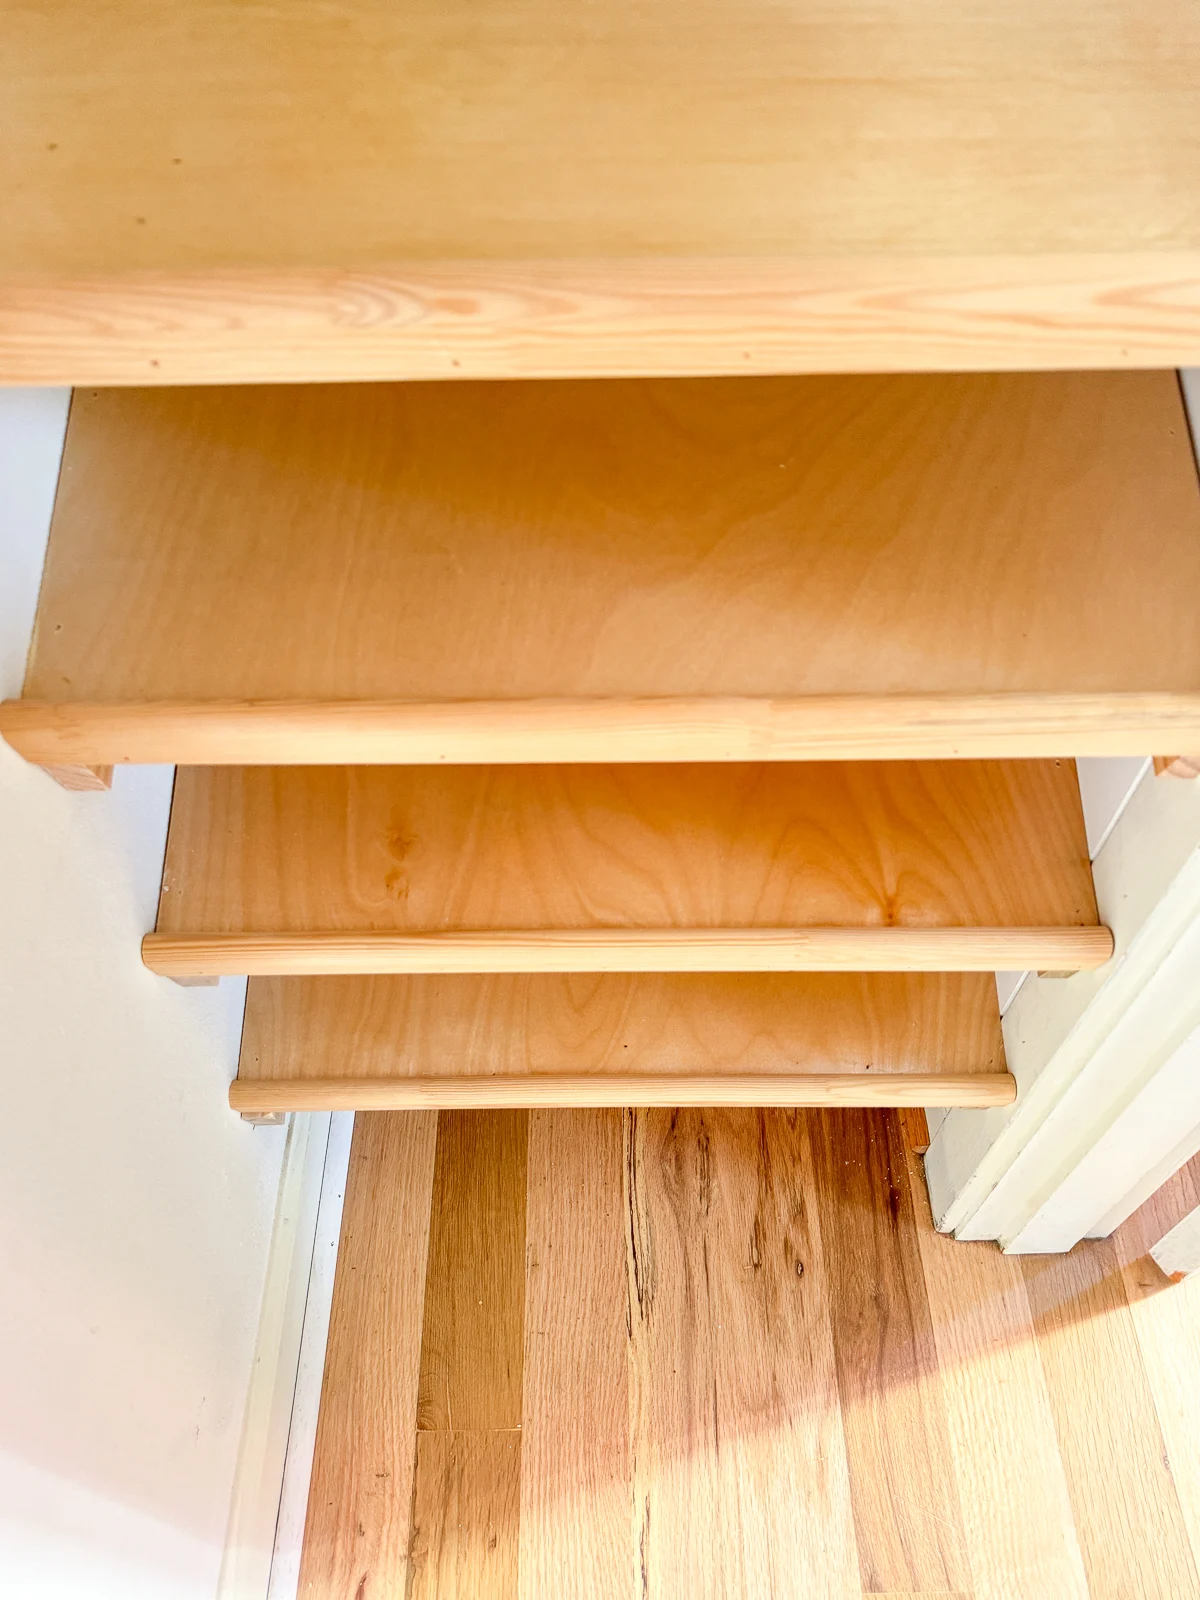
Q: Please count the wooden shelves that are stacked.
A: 4